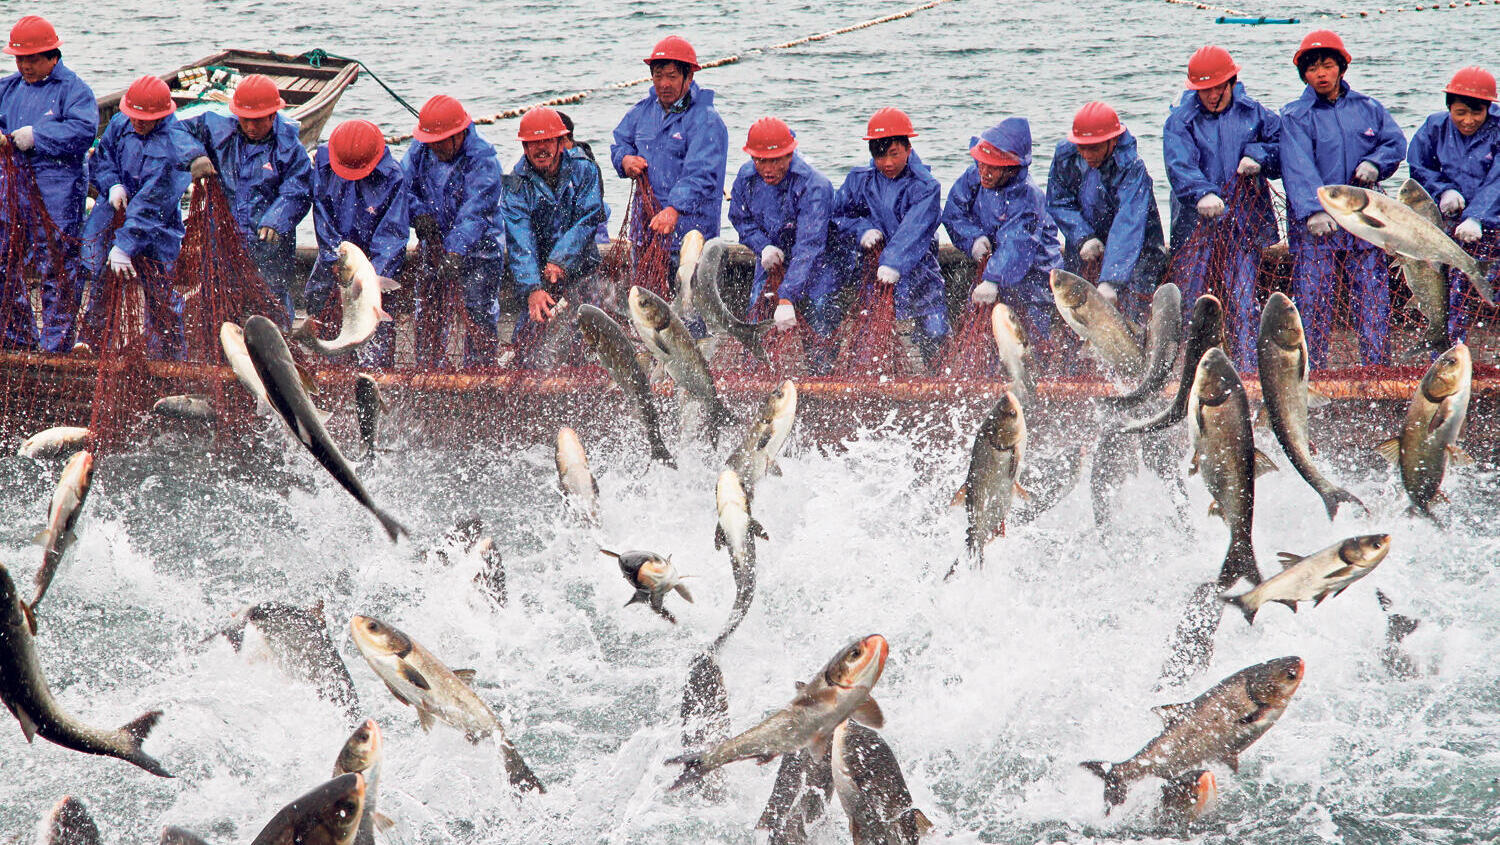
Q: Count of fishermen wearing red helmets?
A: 14